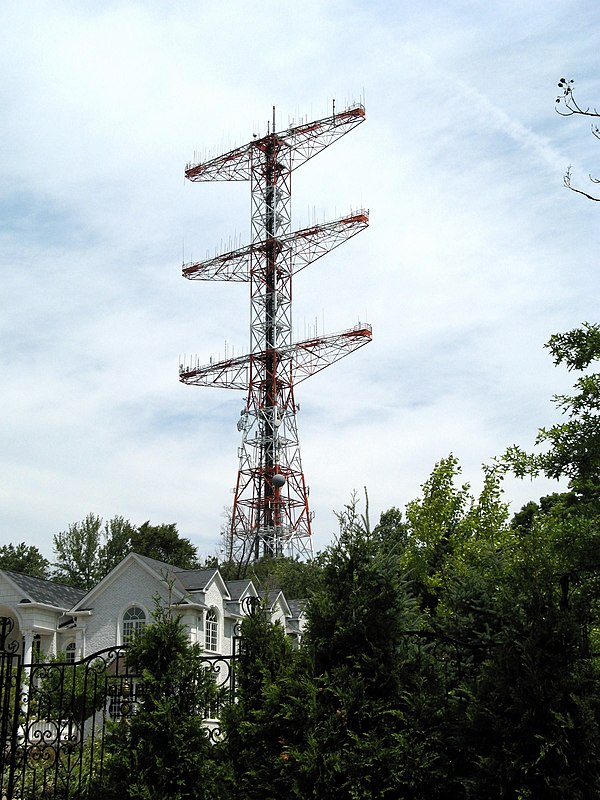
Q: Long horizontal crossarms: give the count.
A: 3